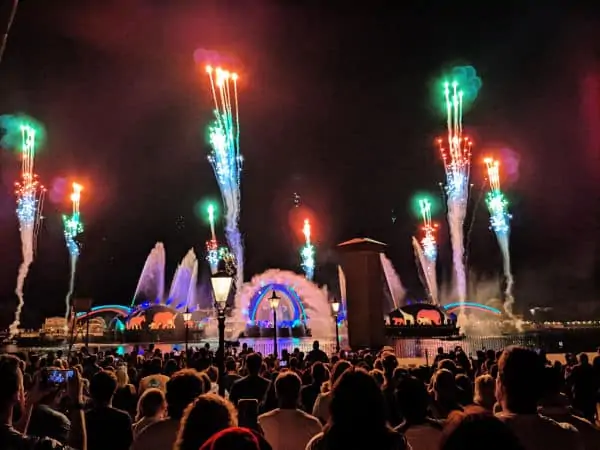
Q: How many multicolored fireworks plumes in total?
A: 8